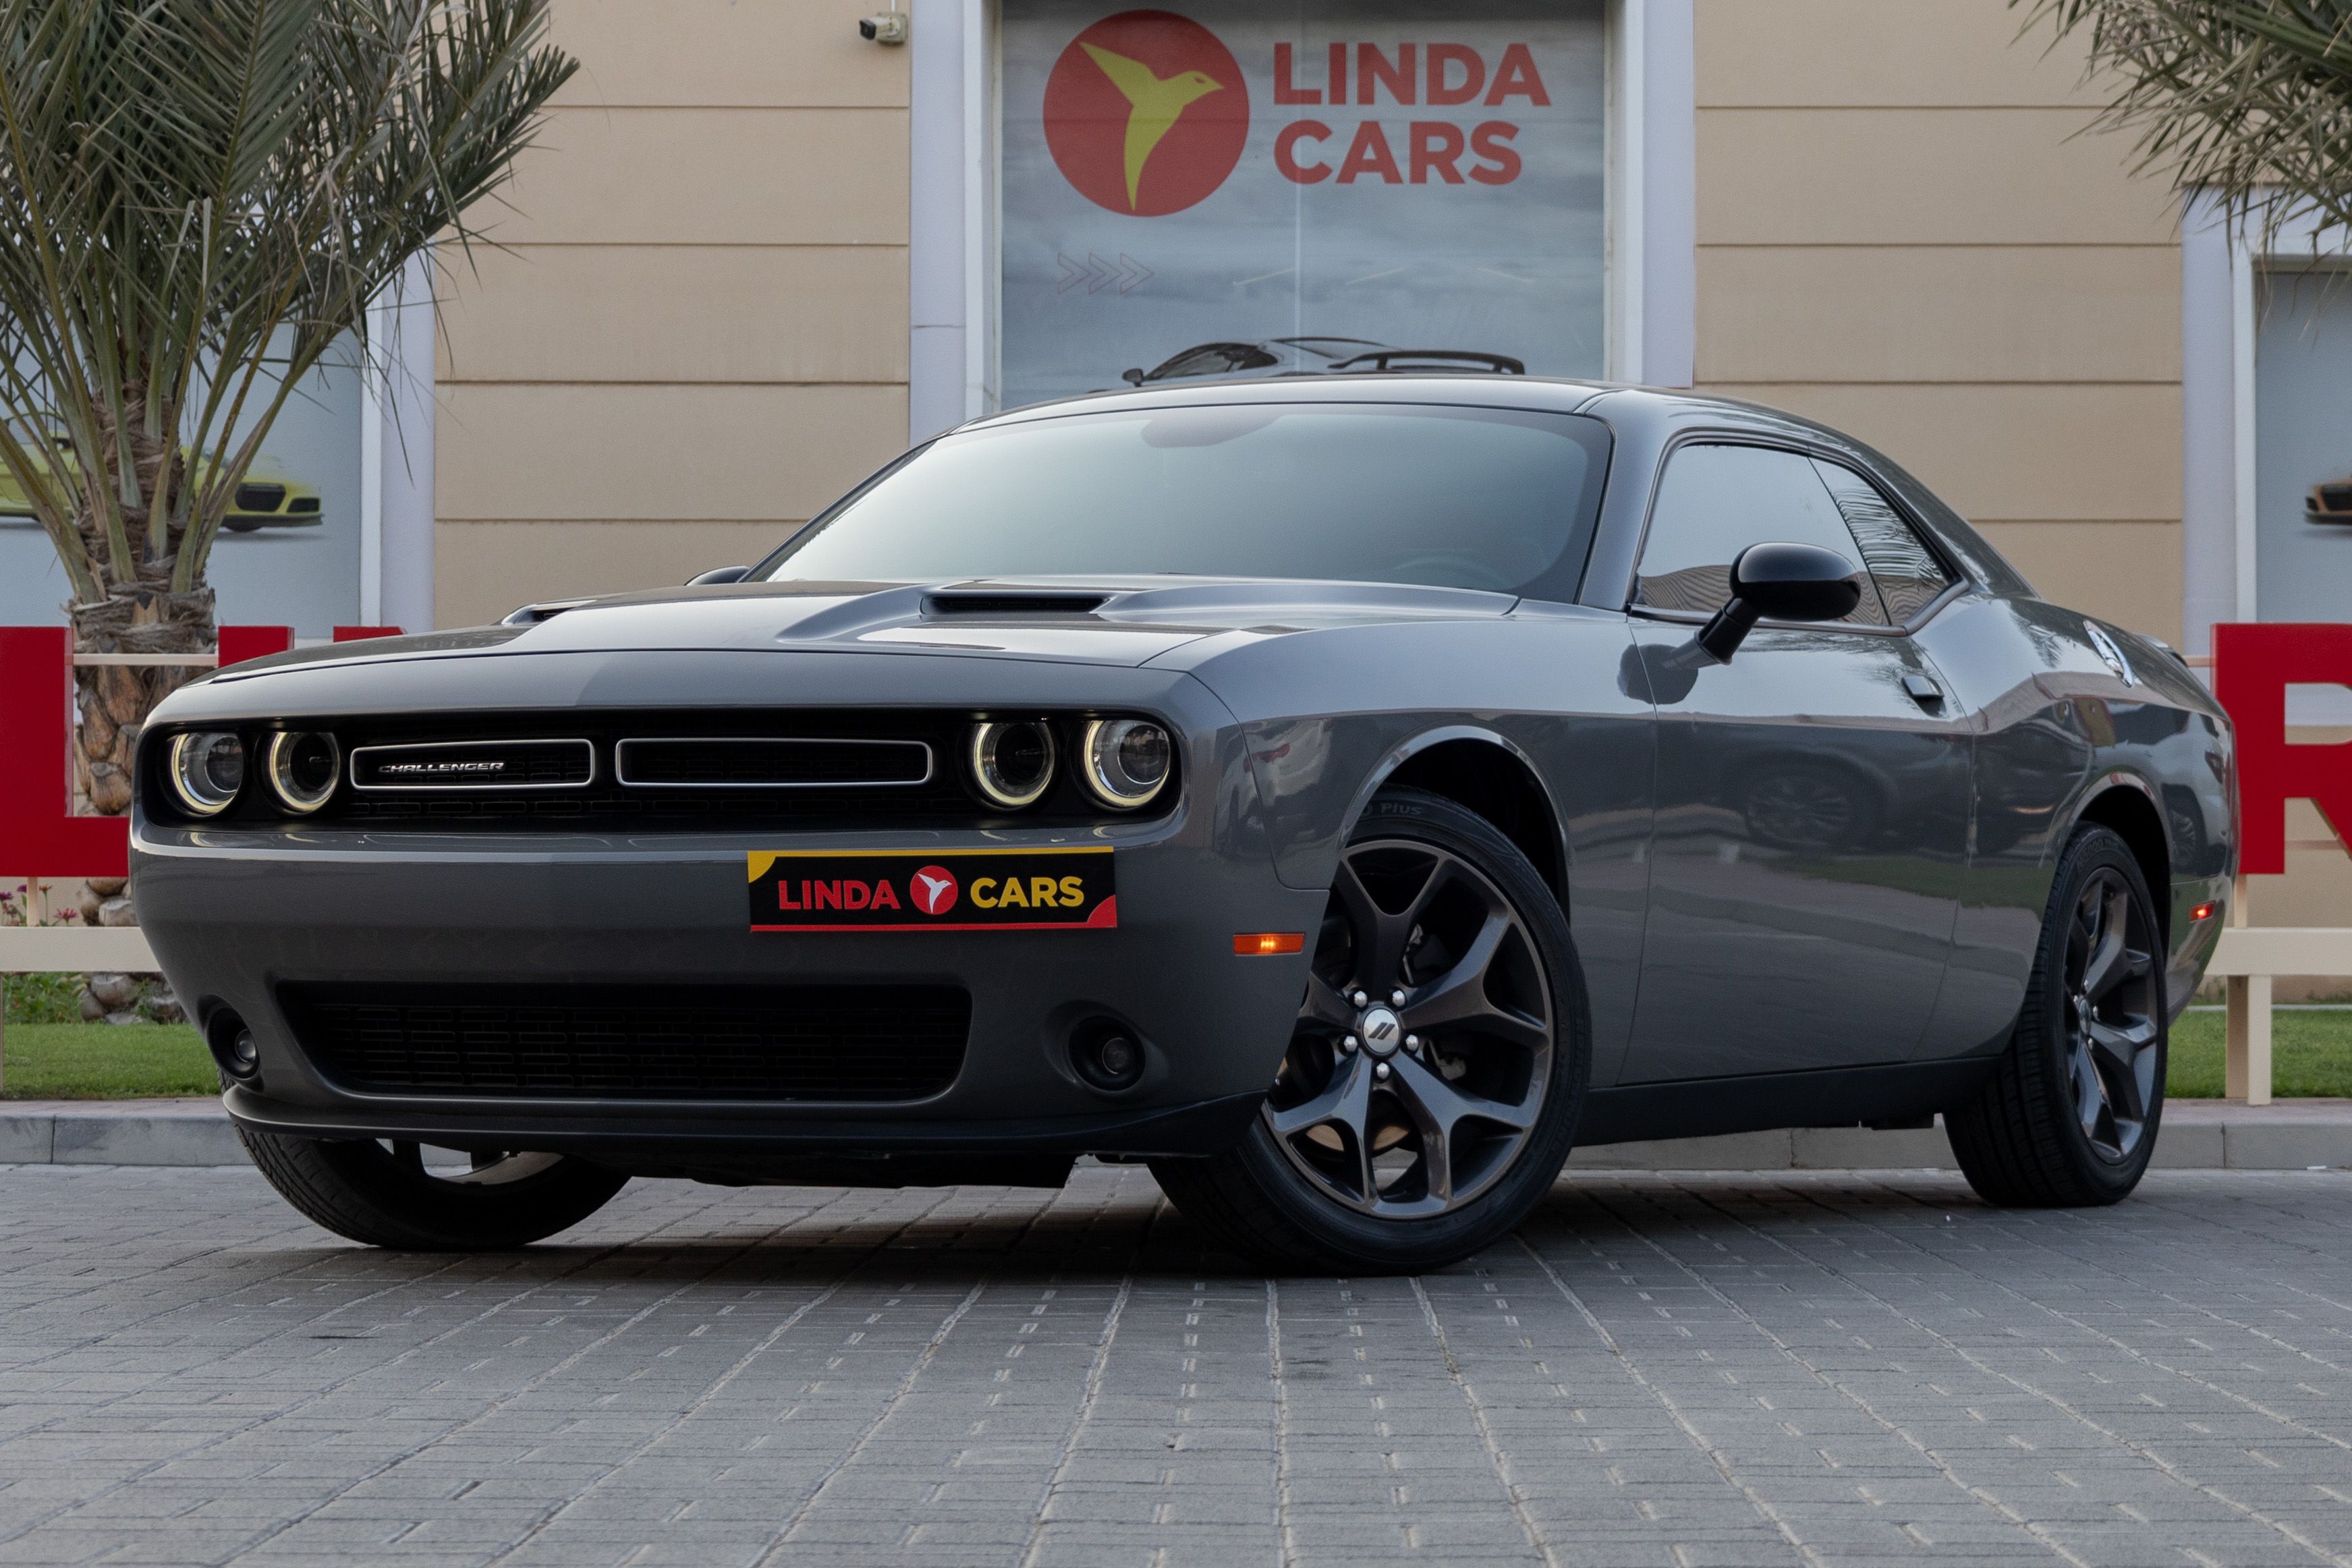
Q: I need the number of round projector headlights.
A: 4